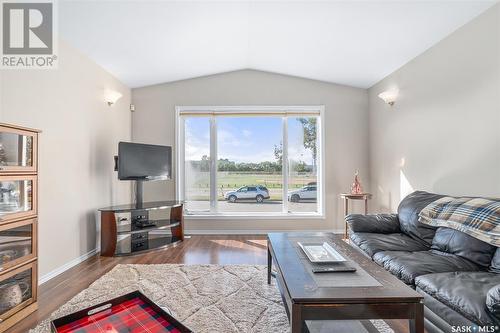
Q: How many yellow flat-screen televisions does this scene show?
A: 0